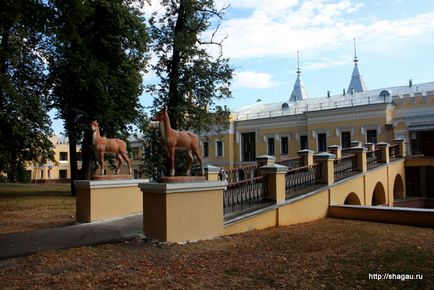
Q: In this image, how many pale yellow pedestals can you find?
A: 2